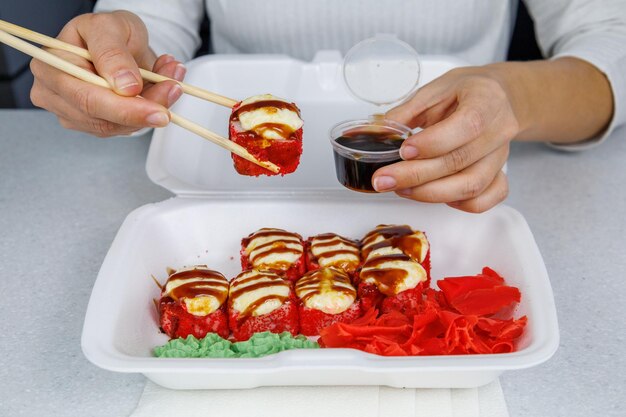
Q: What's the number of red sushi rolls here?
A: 8